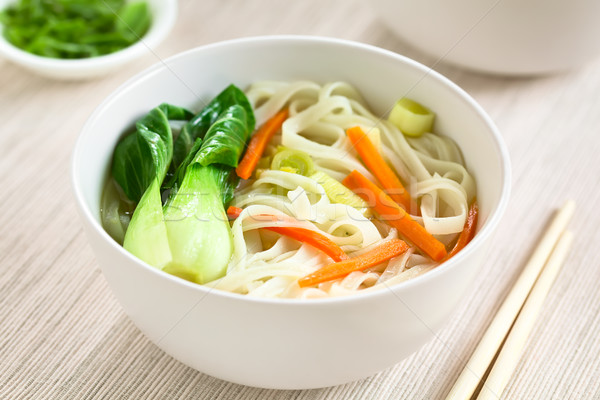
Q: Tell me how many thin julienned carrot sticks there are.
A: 6